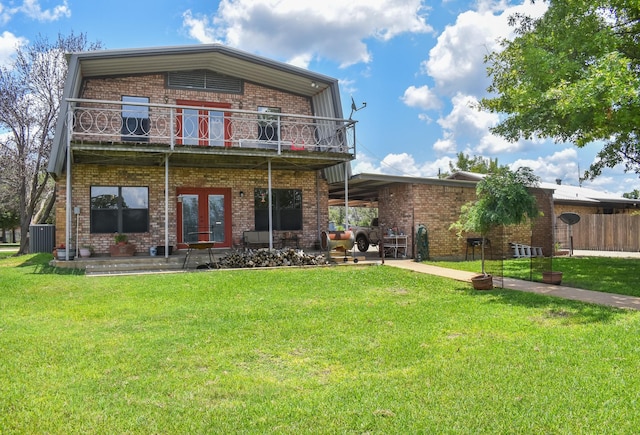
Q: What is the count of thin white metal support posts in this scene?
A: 4